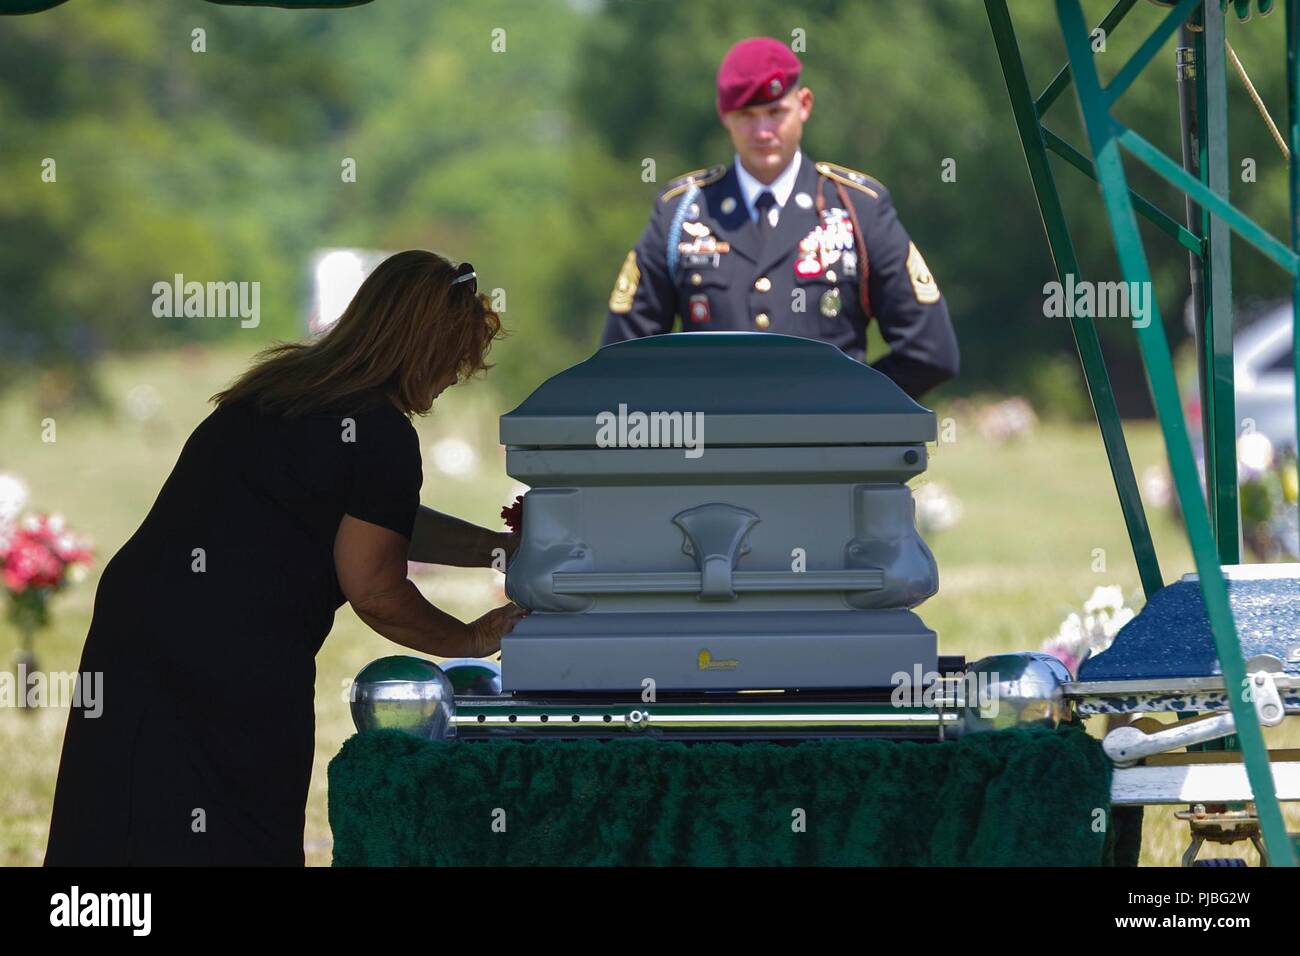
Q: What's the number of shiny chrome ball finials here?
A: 3